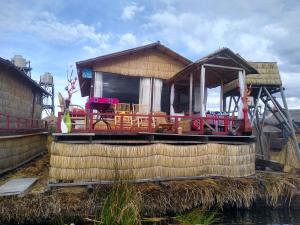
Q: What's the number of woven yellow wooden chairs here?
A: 2